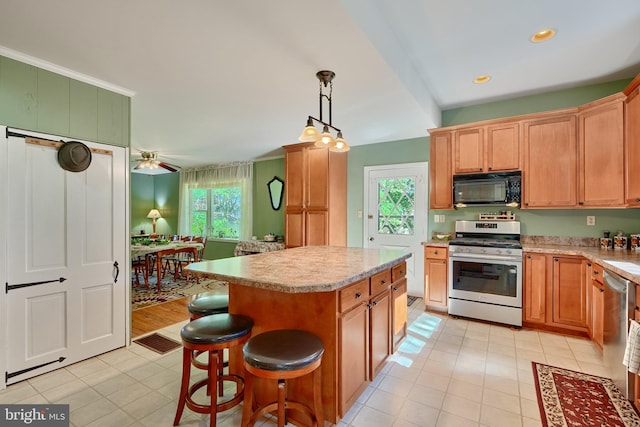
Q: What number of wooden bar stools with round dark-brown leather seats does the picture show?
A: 3